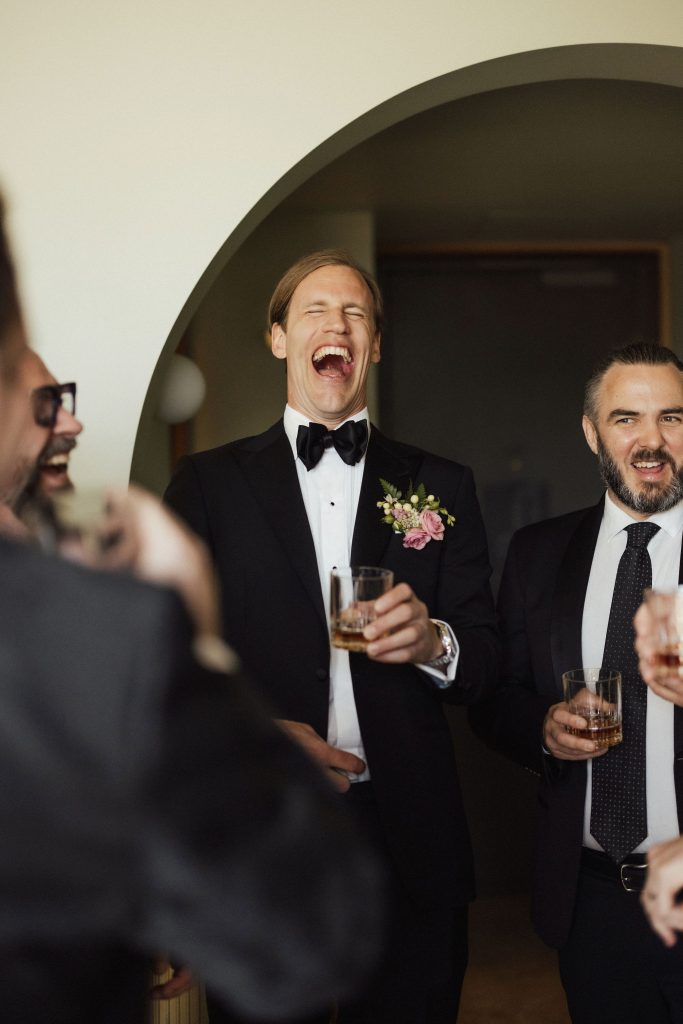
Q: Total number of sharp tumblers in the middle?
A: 2